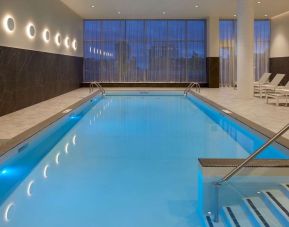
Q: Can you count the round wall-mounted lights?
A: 6